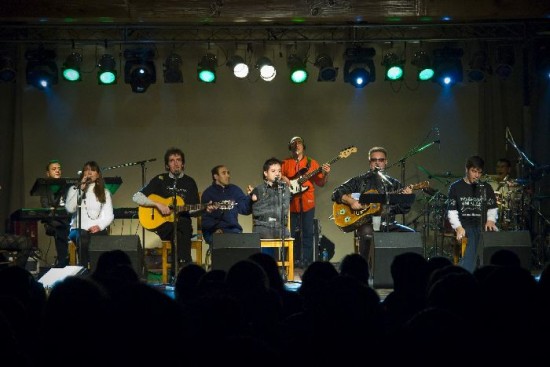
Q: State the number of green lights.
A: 6